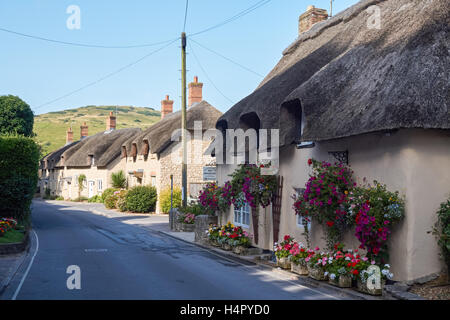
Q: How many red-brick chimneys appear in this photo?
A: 5